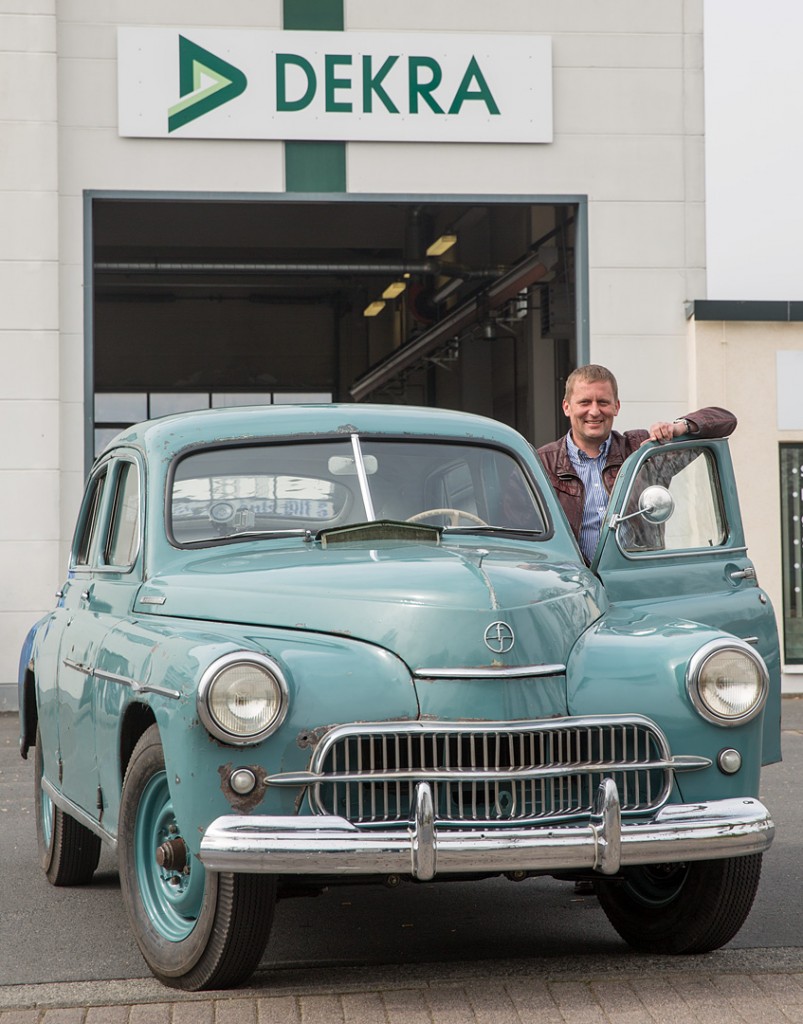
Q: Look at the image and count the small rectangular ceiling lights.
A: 3